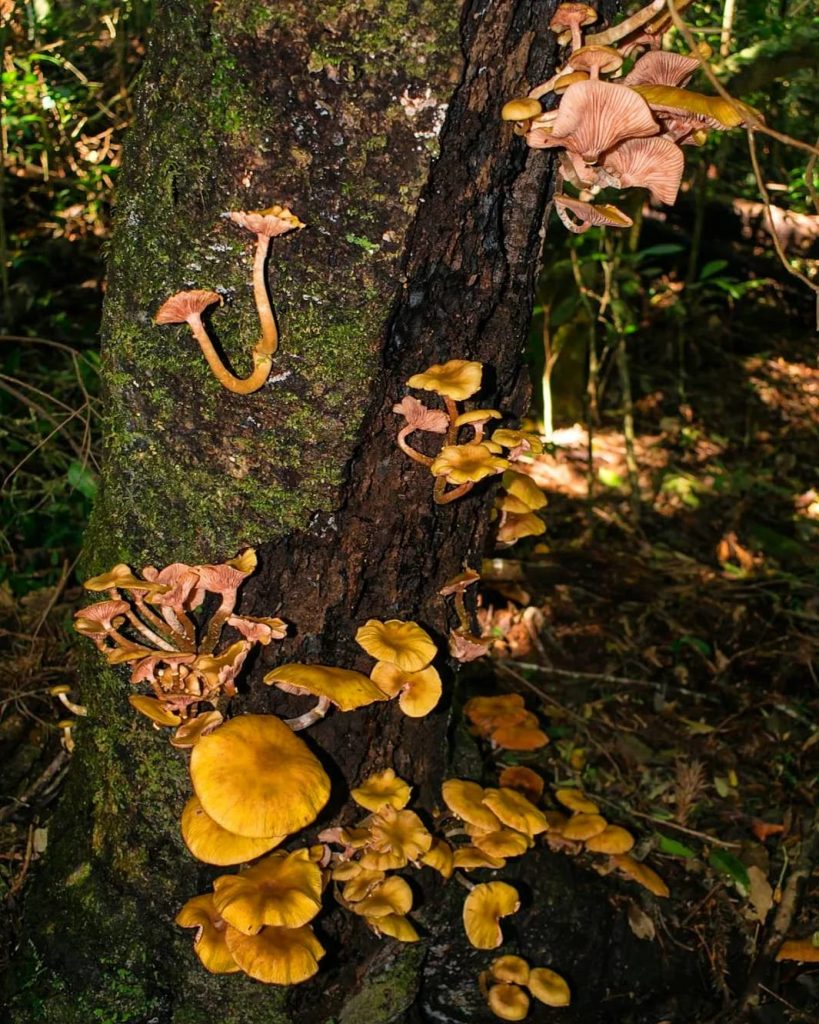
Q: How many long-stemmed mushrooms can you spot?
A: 2